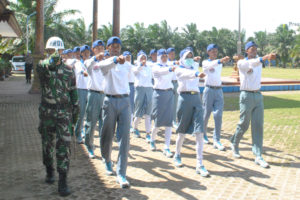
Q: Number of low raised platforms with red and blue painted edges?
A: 1